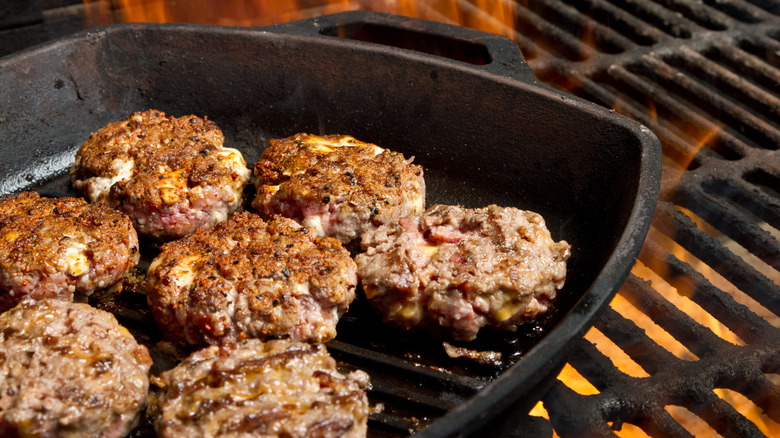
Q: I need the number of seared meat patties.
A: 7